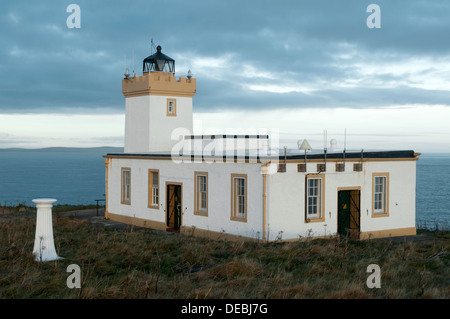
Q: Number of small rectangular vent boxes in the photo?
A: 5